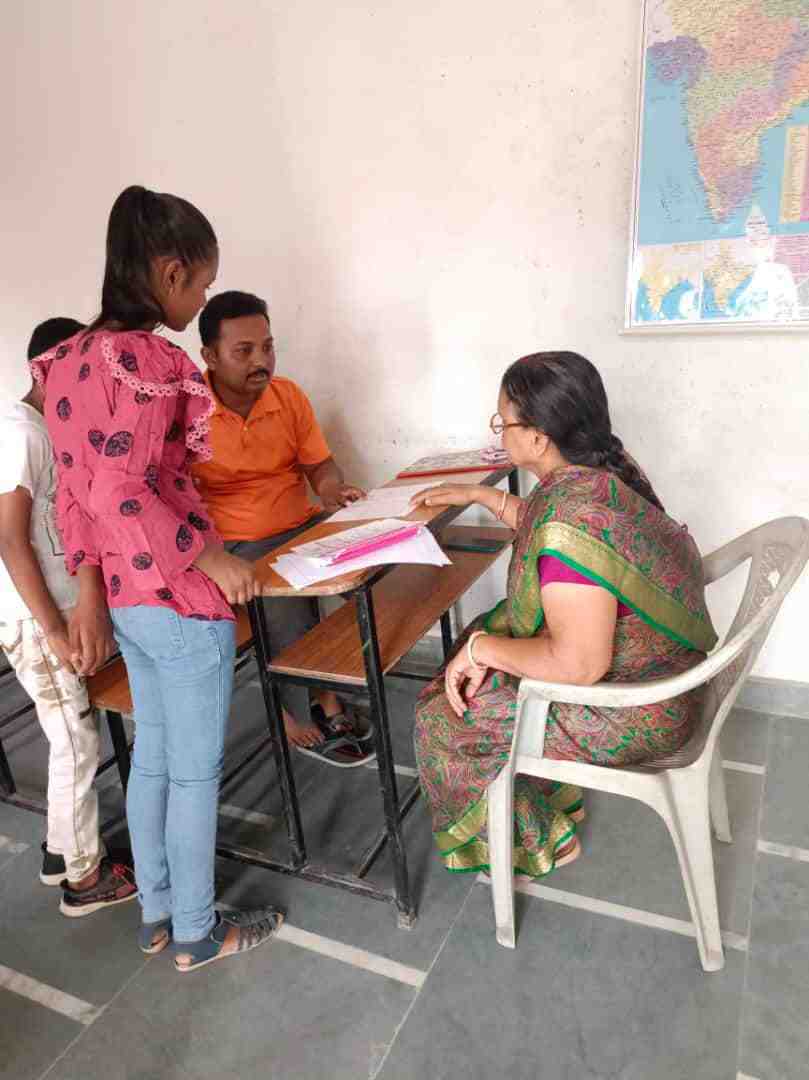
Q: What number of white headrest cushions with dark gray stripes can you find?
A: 0